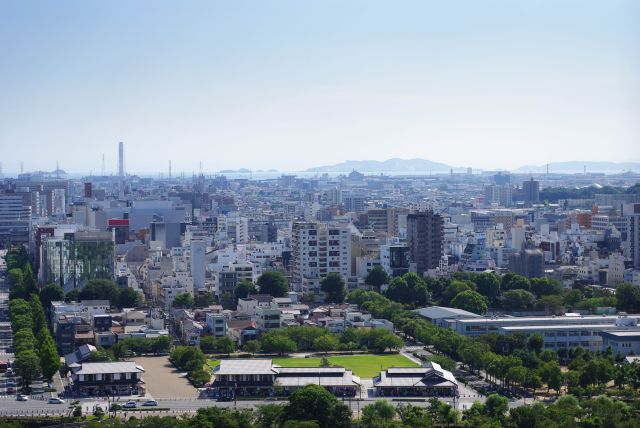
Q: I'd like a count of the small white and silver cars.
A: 4